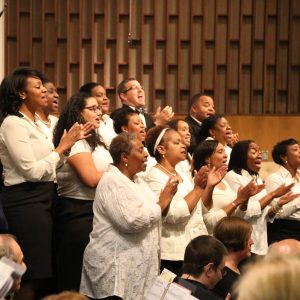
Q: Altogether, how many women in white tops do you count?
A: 12